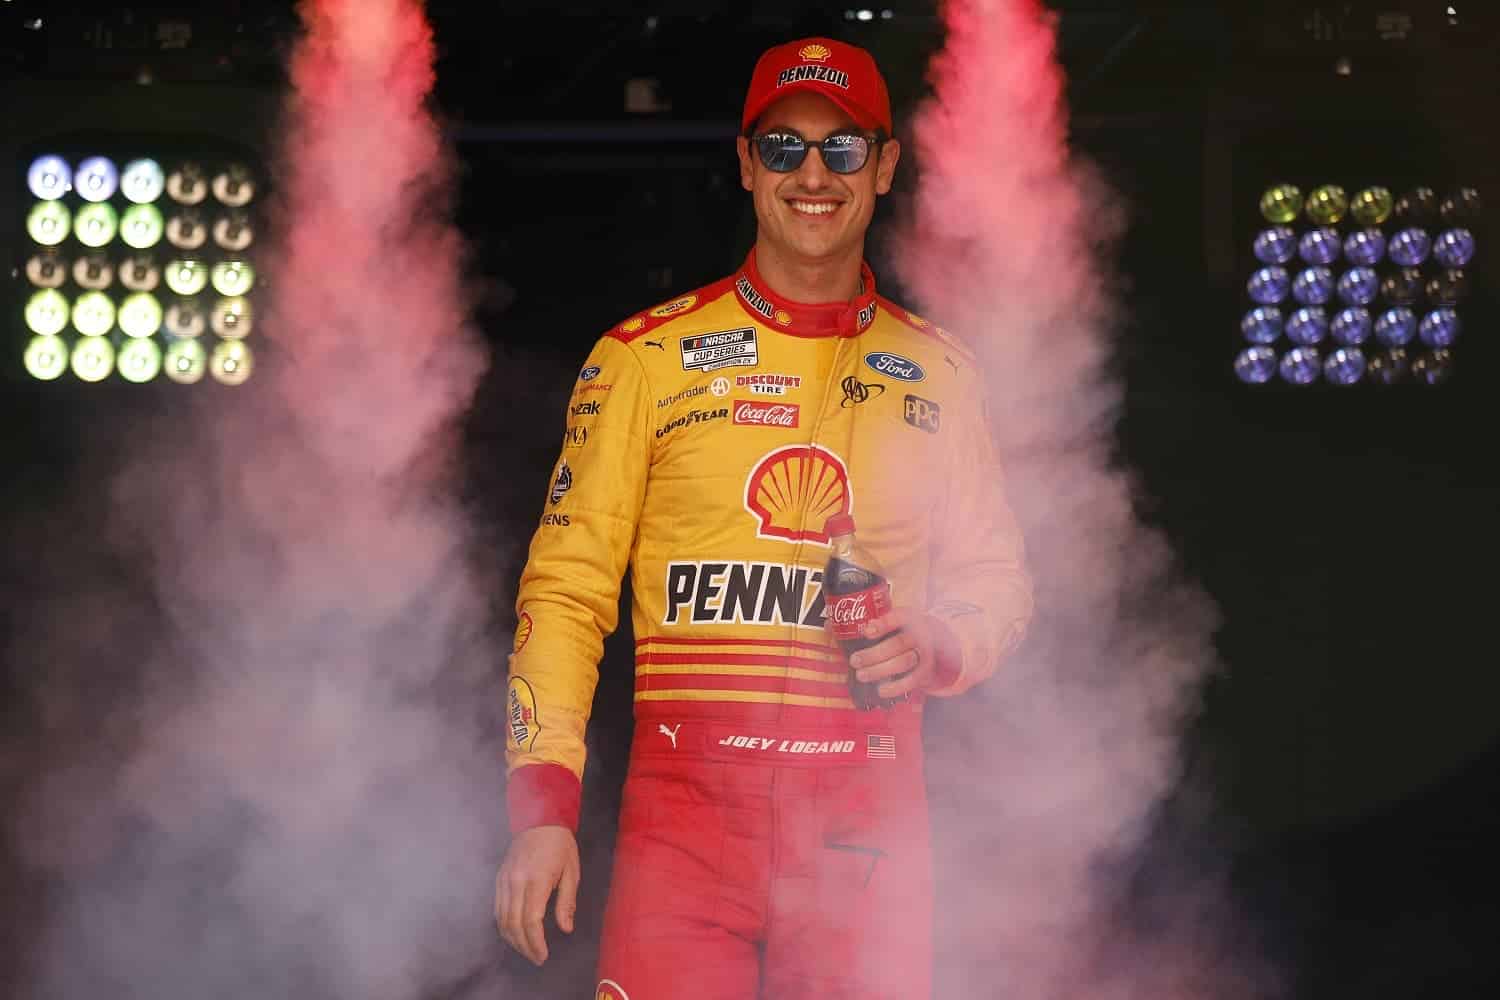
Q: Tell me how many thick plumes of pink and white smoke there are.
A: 2